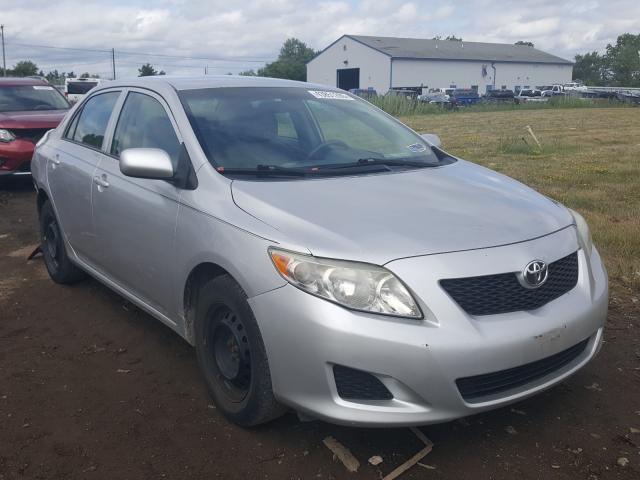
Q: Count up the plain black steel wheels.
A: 2